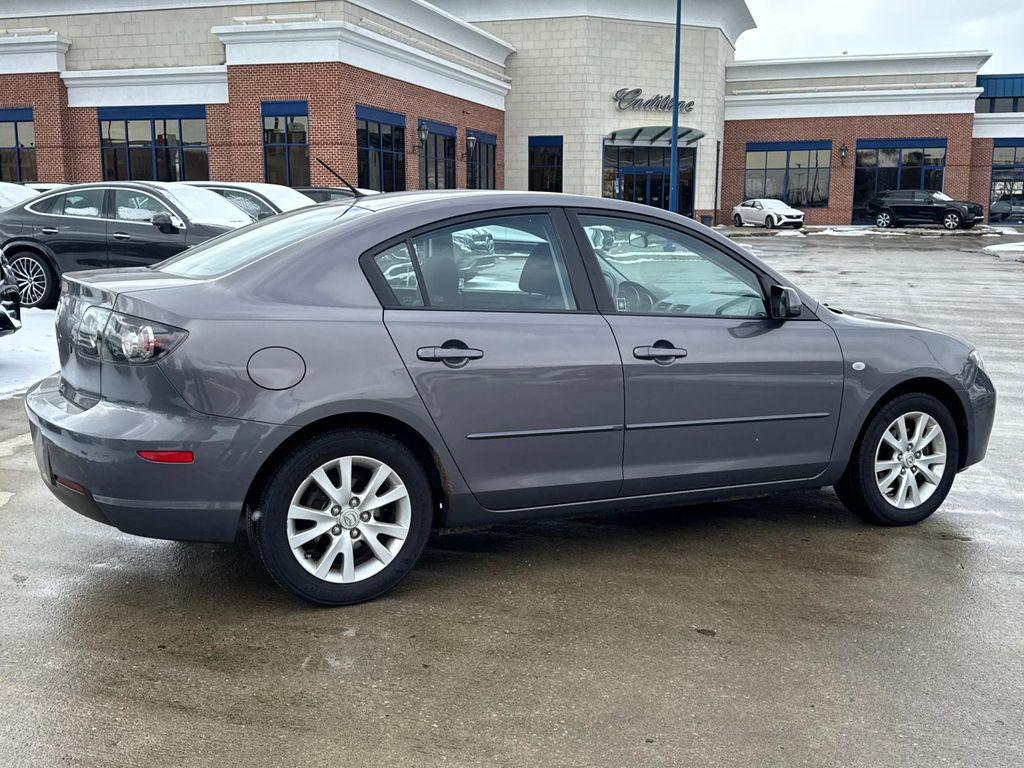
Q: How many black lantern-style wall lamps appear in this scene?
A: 3